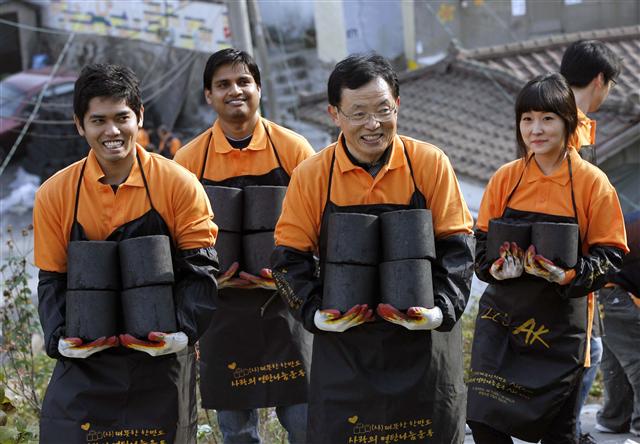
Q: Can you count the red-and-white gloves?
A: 8